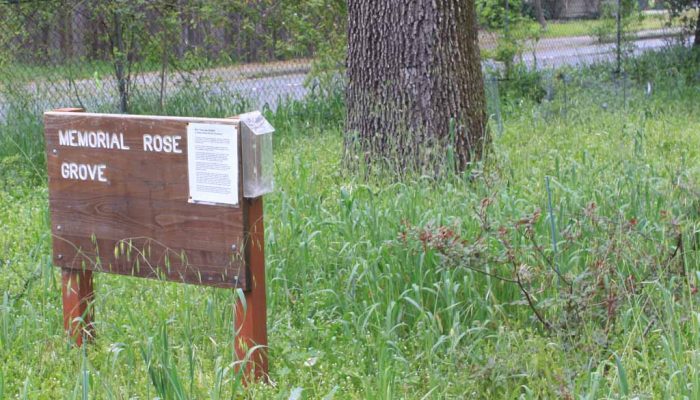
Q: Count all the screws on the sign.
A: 5